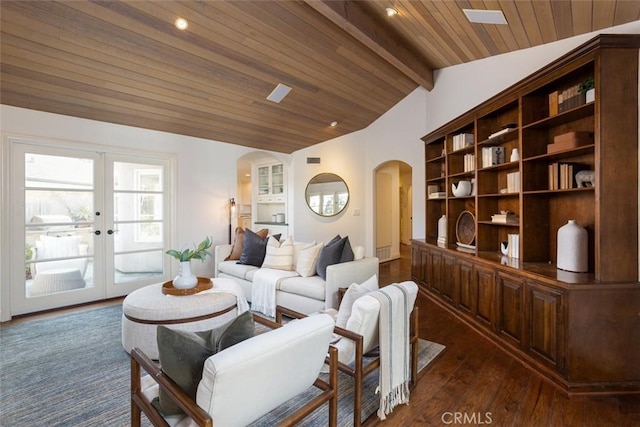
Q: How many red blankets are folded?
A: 0